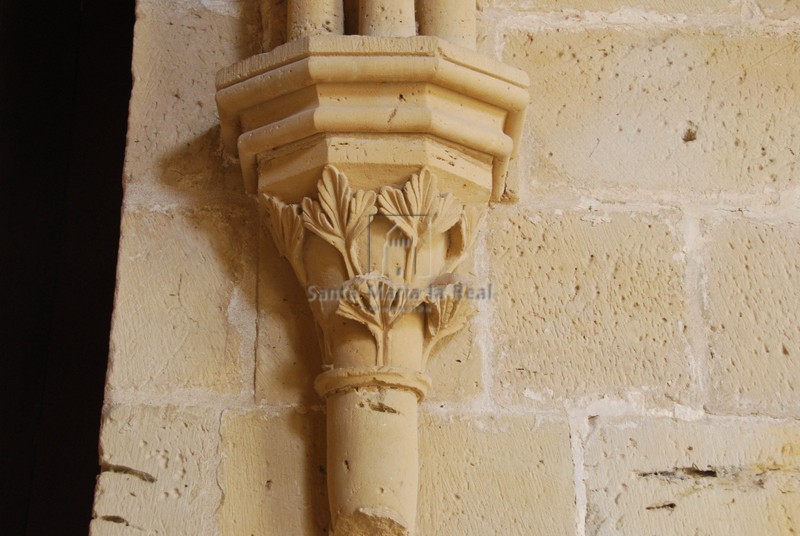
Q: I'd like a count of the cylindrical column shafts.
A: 4